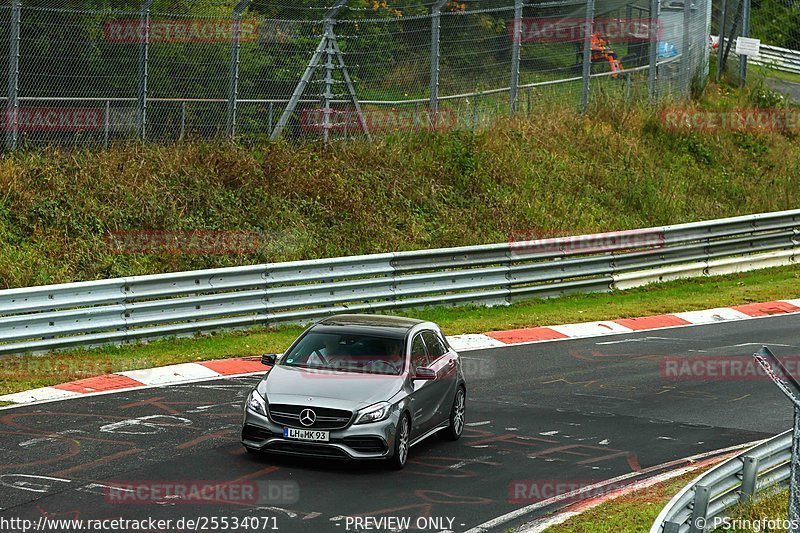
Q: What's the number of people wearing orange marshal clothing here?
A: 1